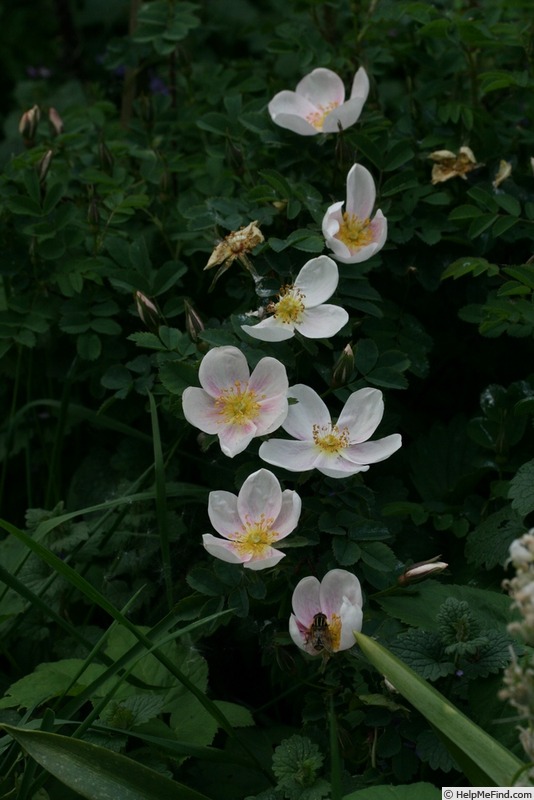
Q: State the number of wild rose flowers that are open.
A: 7